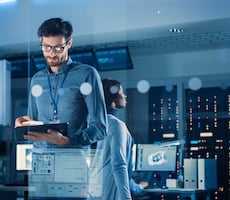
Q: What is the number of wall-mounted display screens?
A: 4